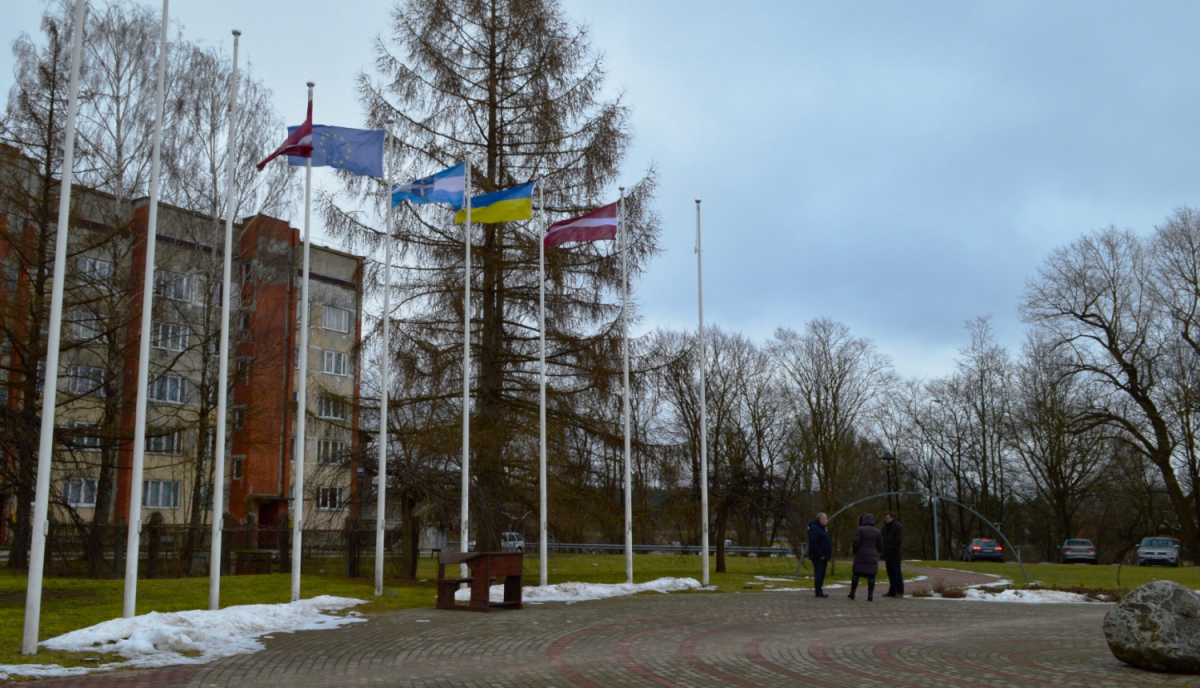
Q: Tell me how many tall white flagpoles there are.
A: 9